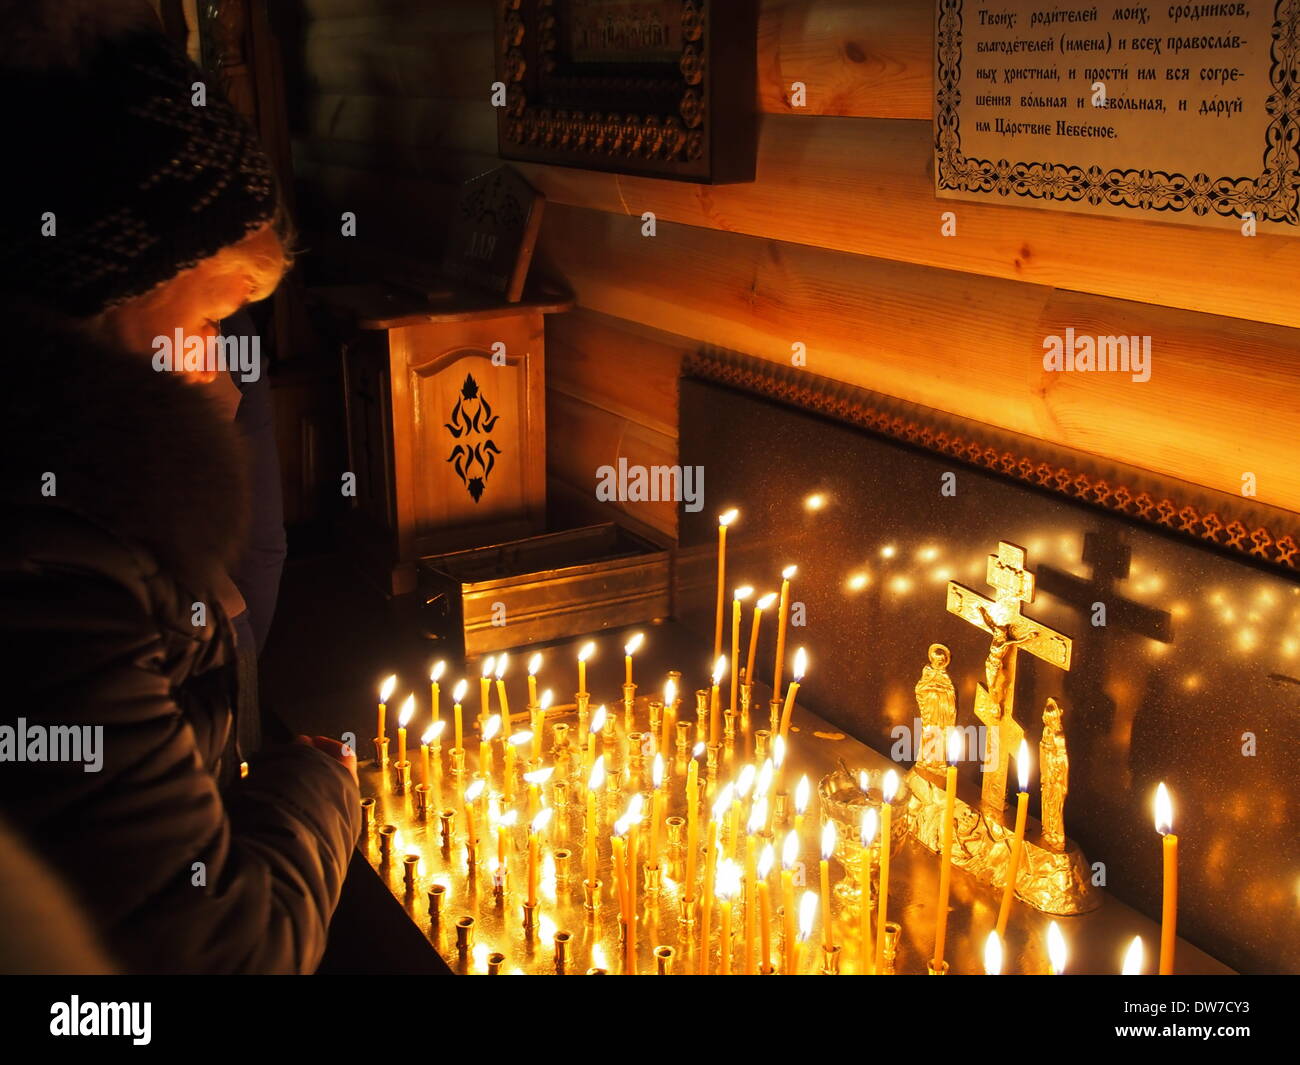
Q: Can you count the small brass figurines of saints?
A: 2